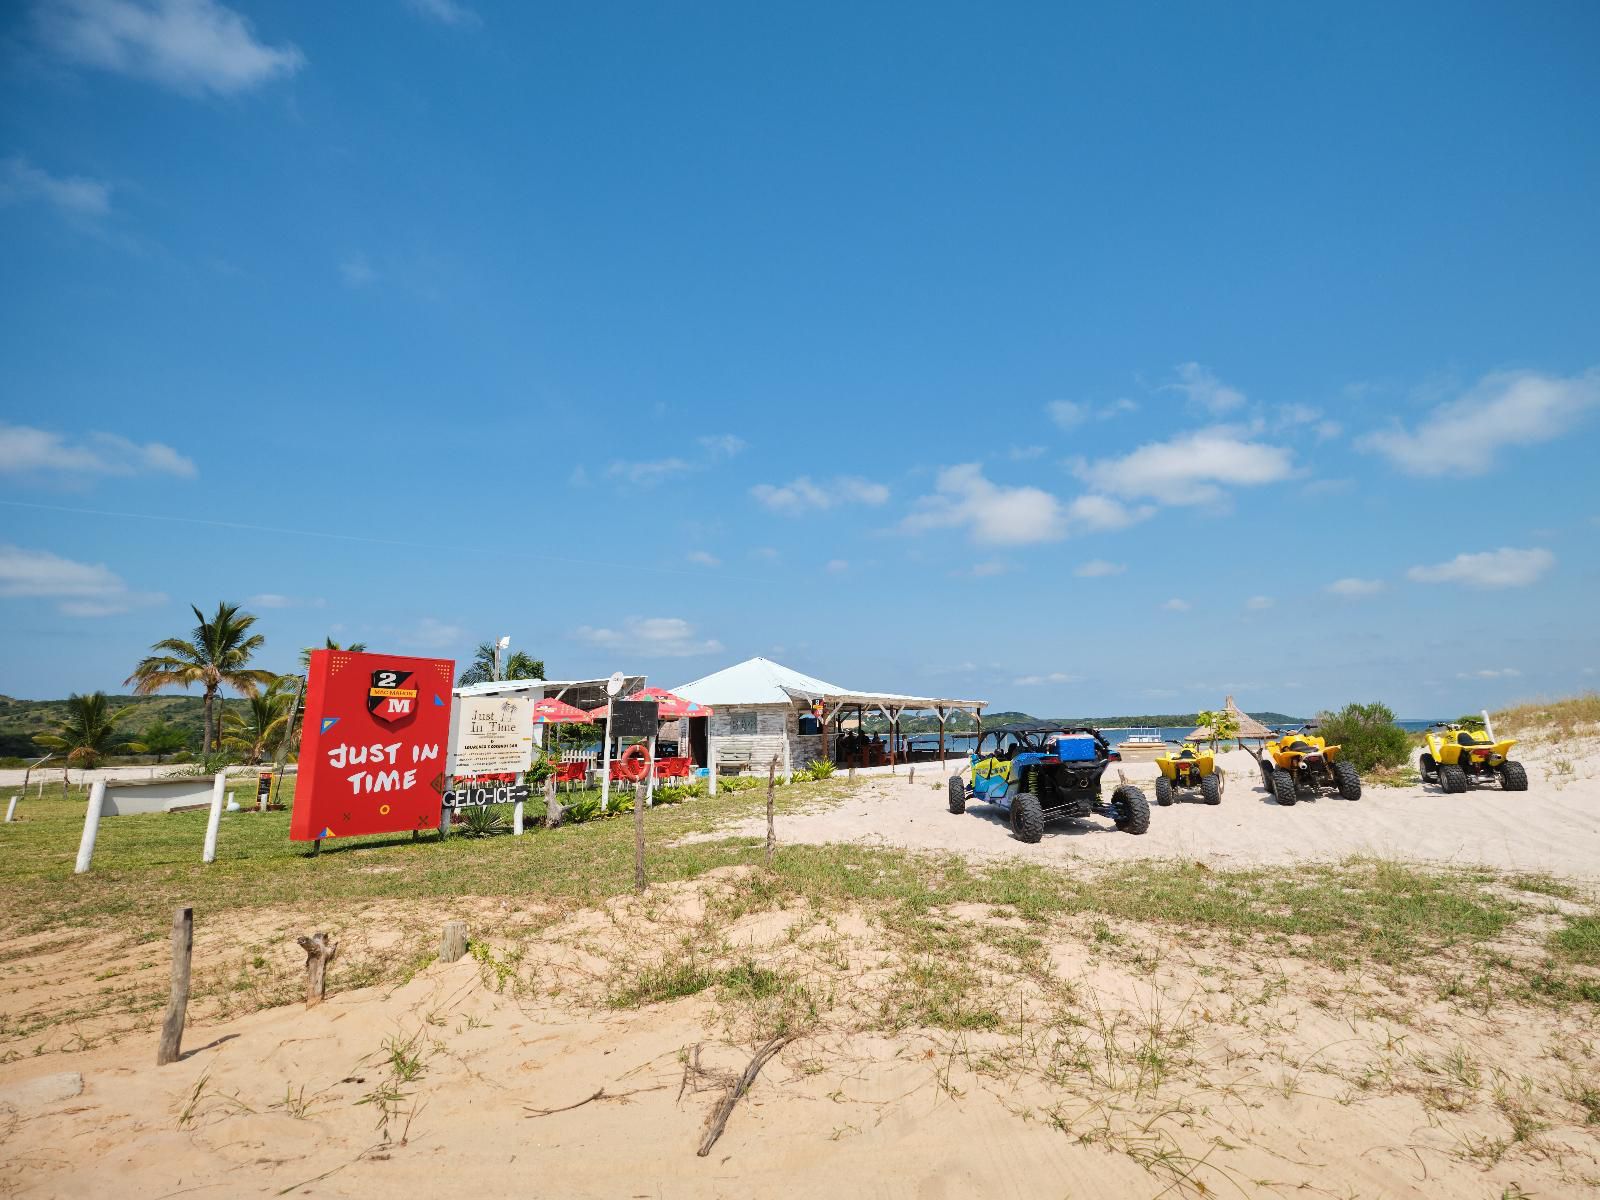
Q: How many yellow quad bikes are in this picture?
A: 3